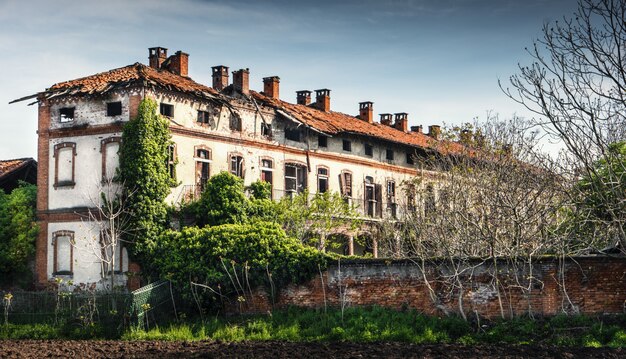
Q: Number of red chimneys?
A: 12